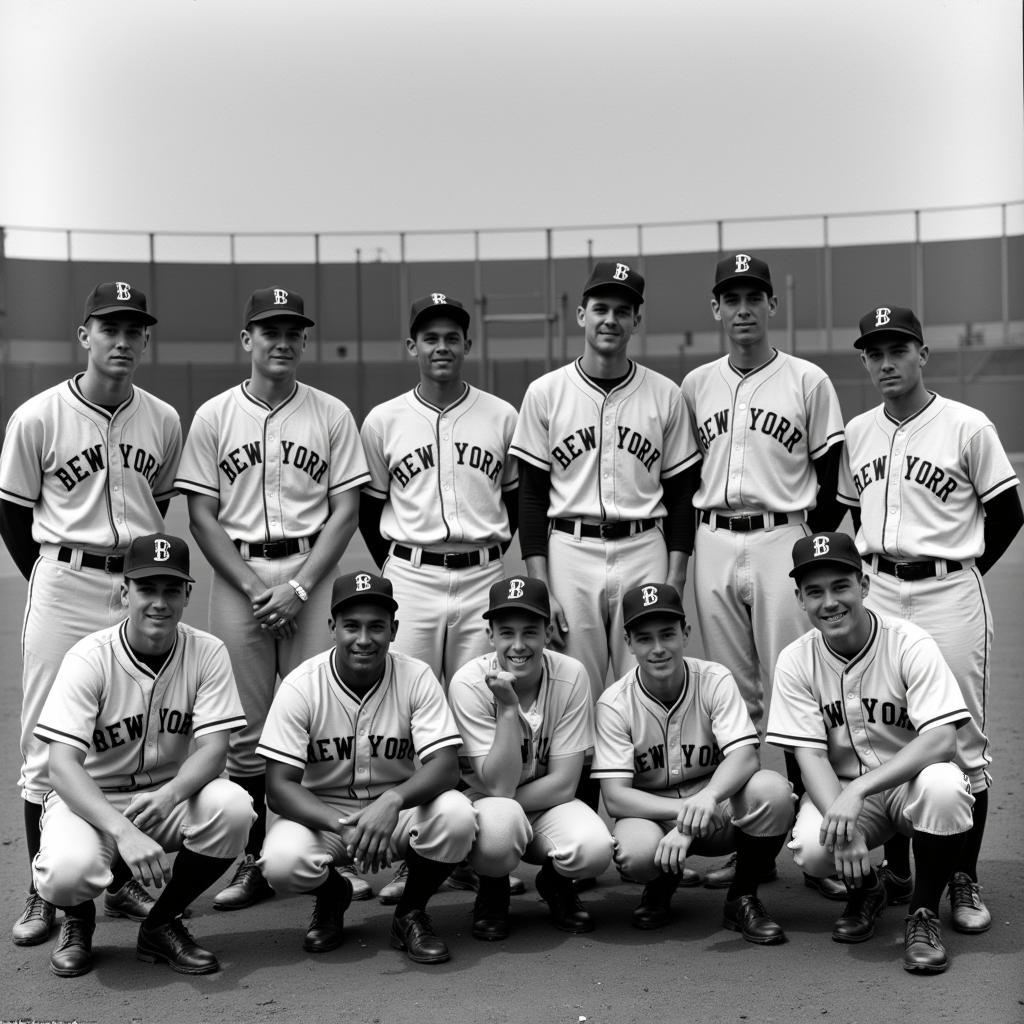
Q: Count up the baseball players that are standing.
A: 6